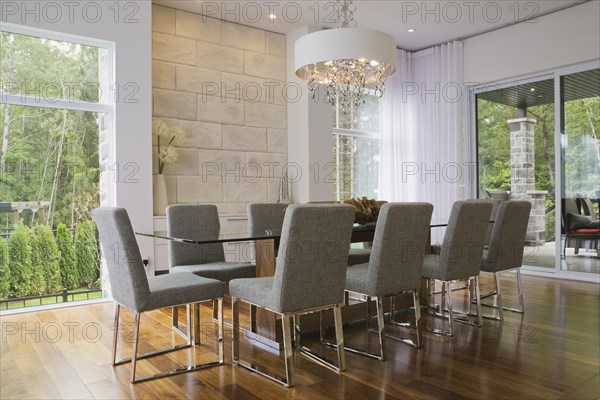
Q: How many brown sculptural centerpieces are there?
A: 1